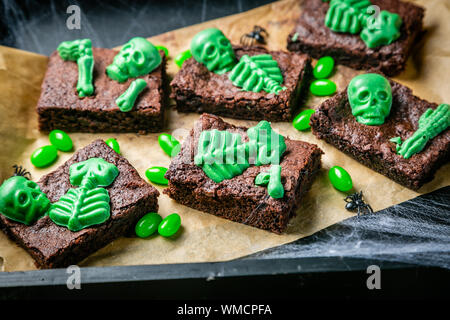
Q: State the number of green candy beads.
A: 13